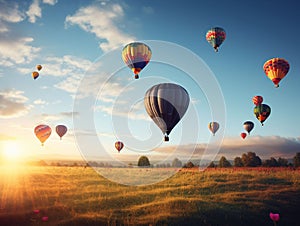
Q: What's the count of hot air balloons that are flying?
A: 14